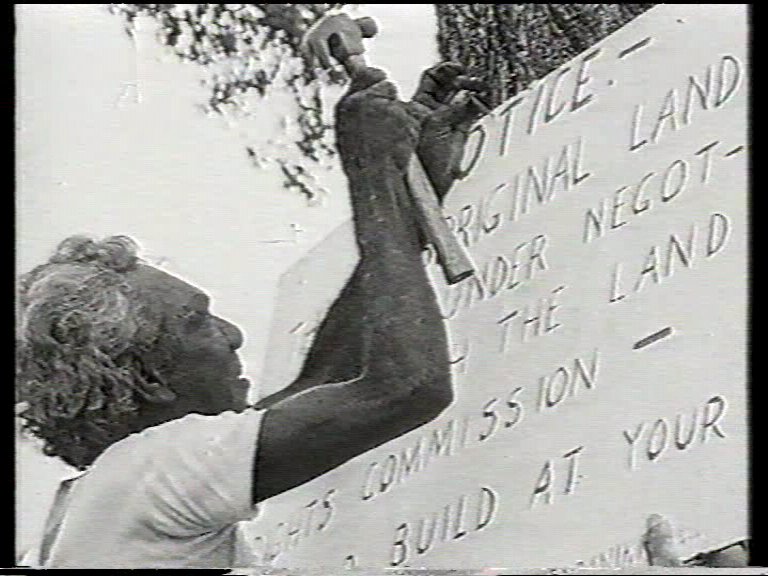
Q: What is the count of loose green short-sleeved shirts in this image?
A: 0